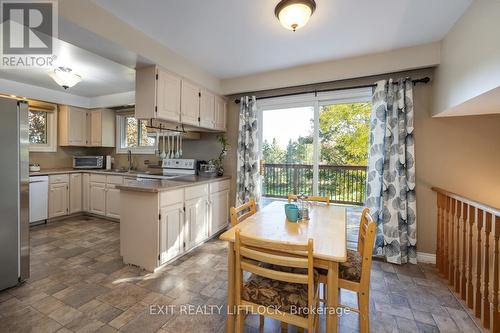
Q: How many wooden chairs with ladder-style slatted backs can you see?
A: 4